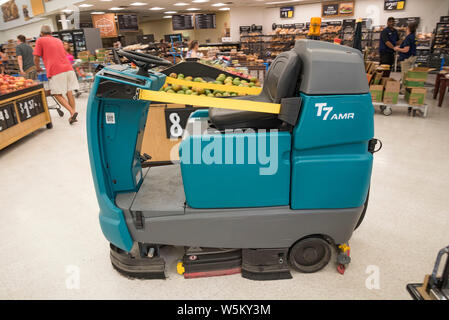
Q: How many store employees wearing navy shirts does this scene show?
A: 2